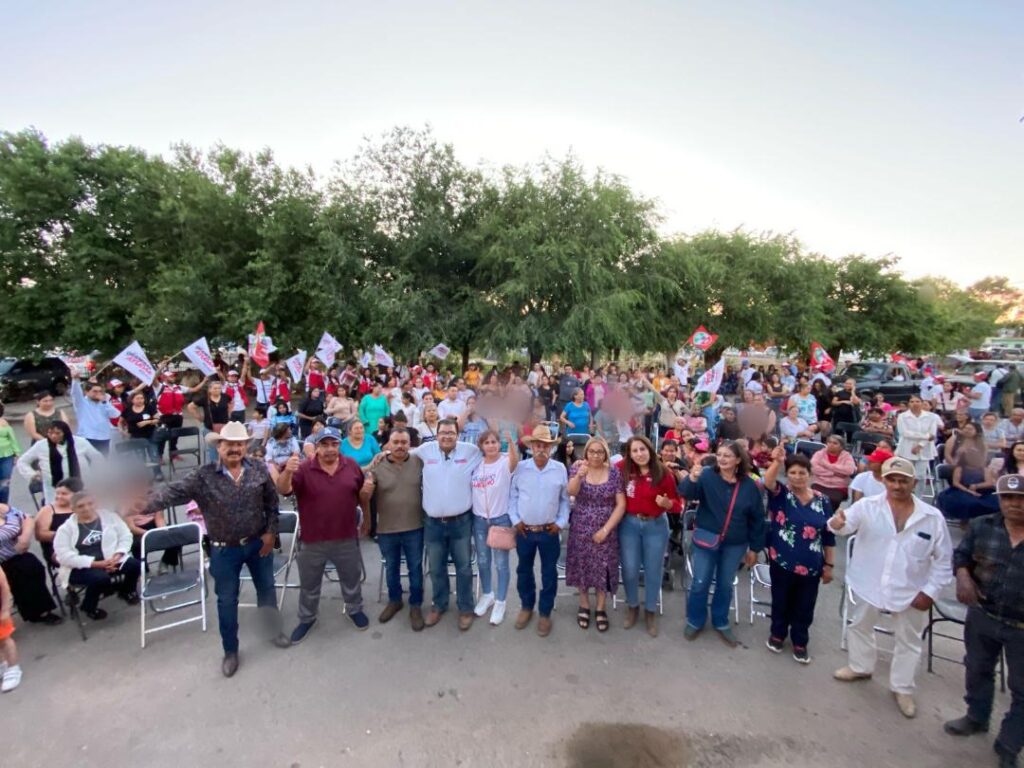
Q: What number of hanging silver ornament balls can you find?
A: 0